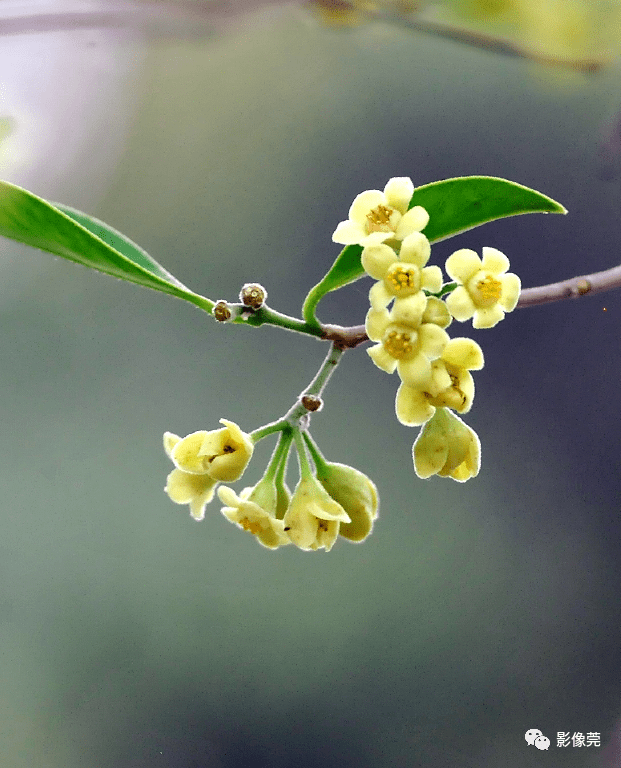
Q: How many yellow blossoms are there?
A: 11